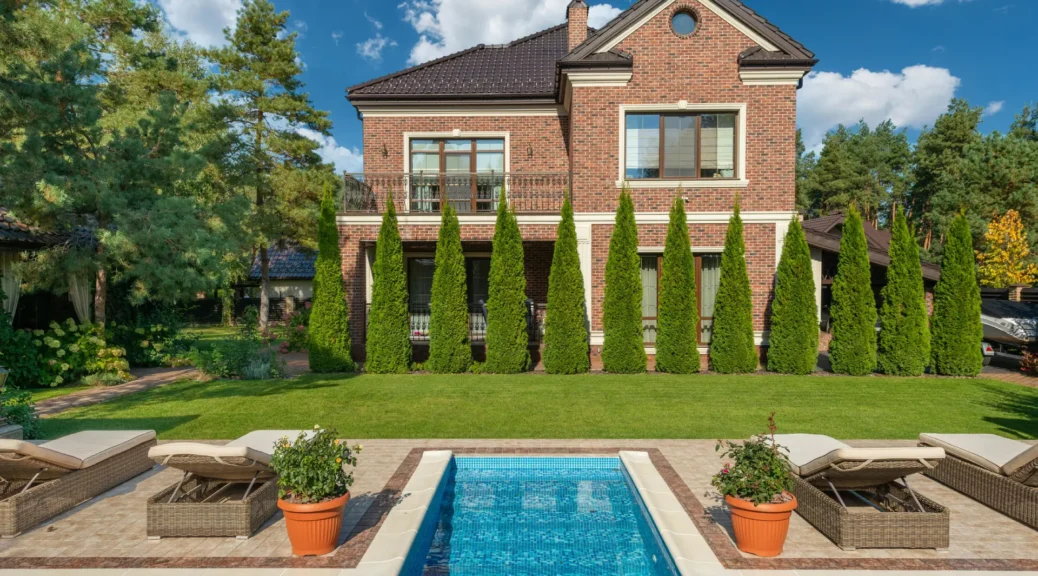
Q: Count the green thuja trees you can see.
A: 12